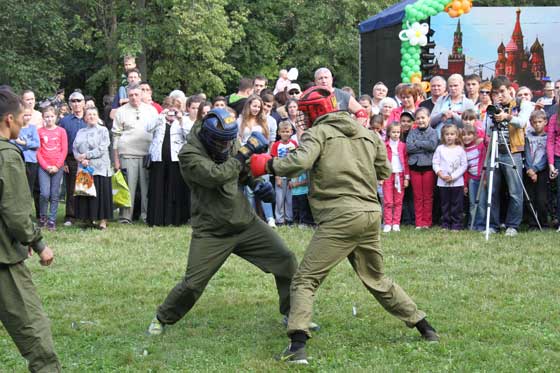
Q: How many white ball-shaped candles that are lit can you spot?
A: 0